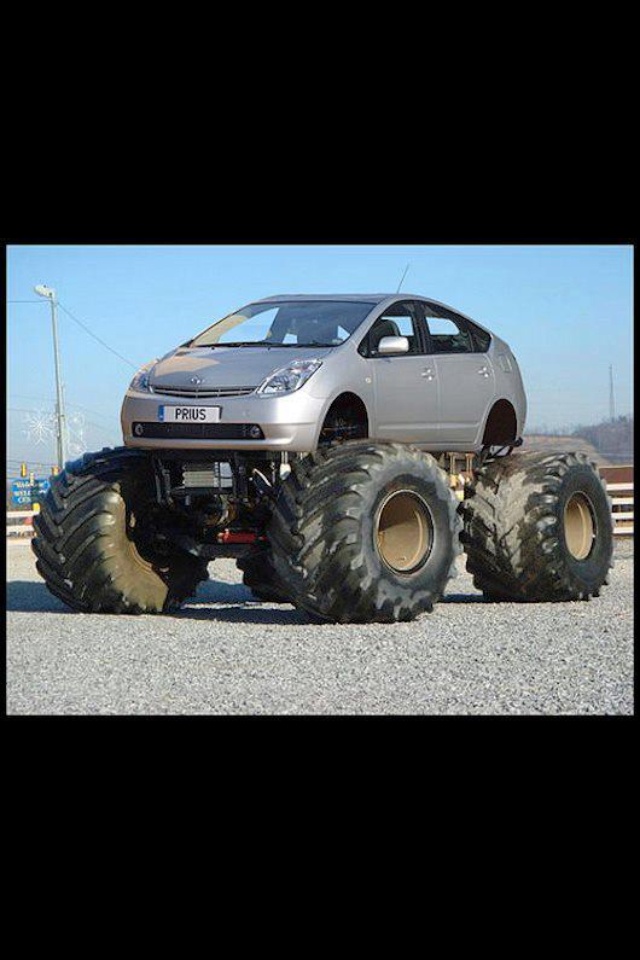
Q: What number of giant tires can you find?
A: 4